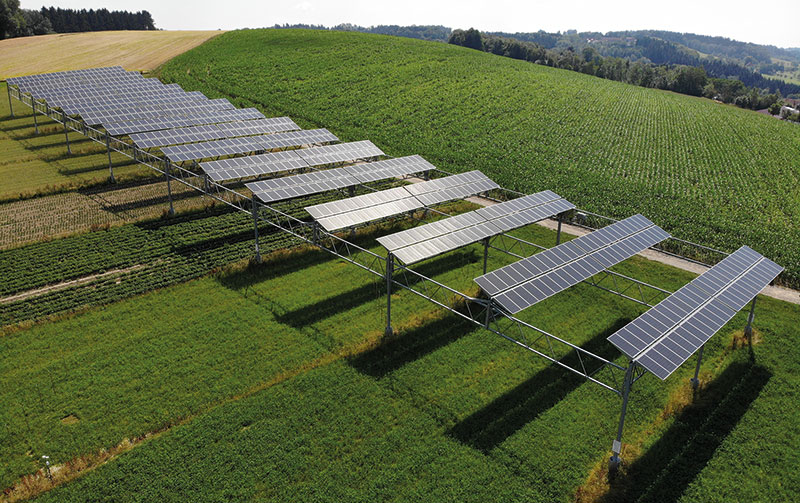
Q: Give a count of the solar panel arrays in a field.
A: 15